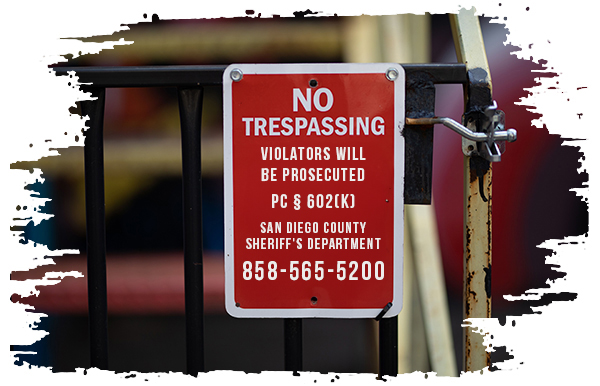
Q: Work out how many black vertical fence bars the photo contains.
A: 4